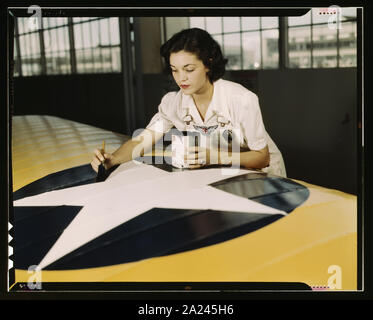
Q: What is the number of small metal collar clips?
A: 2